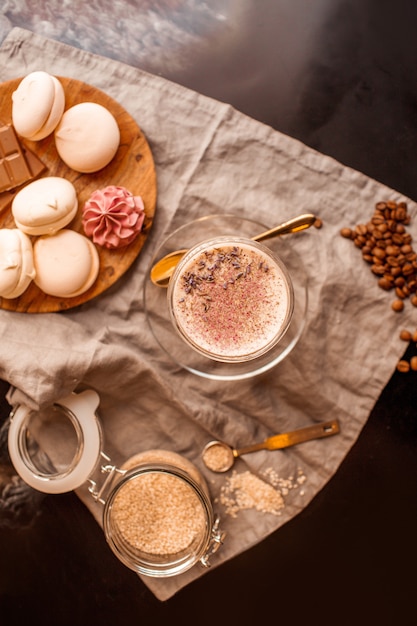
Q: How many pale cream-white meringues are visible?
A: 5